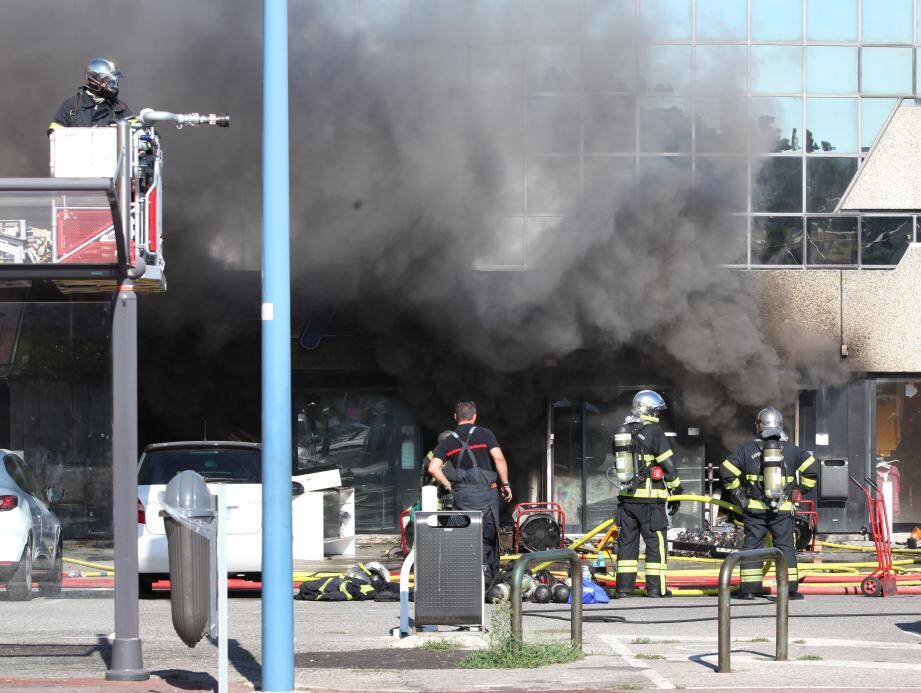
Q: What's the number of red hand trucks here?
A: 1